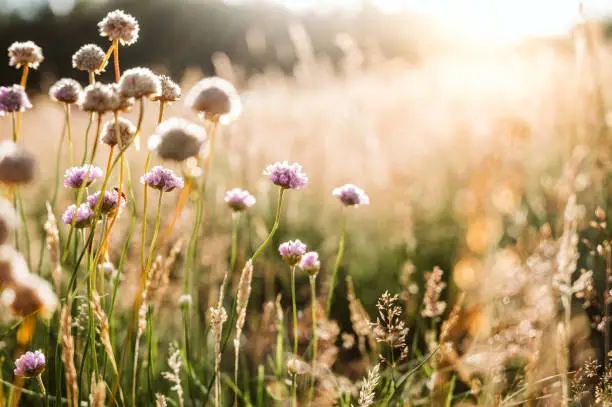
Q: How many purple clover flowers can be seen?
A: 11